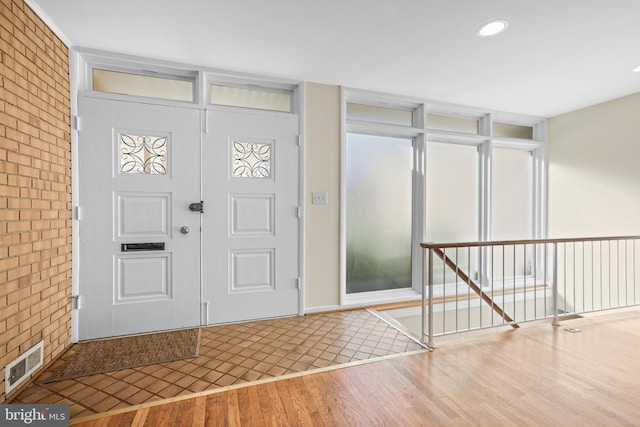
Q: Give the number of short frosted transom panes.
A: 5